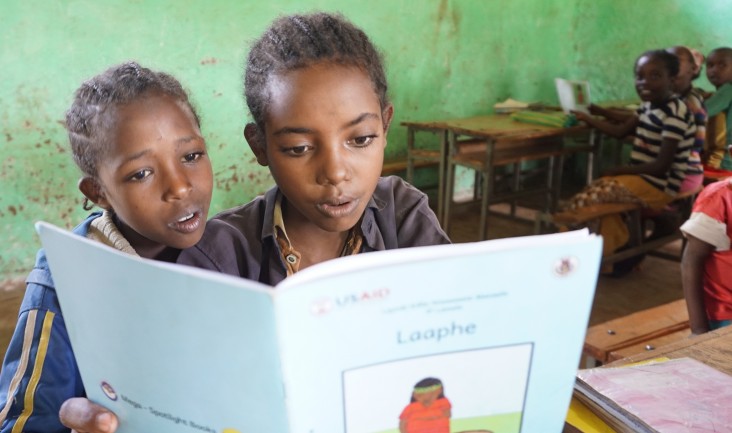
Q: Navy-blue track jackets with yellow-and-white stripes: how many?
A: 1